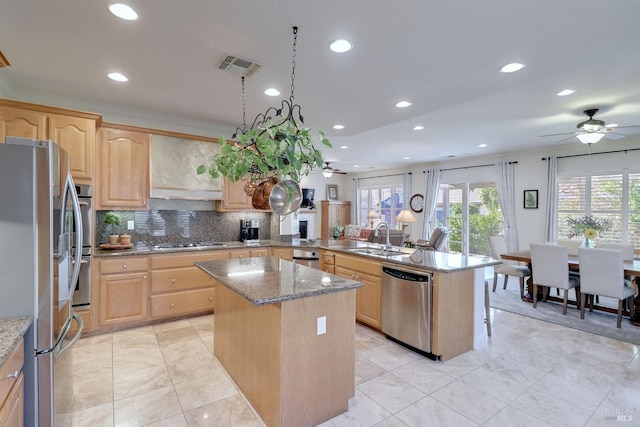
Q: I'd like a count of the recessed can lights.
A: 14